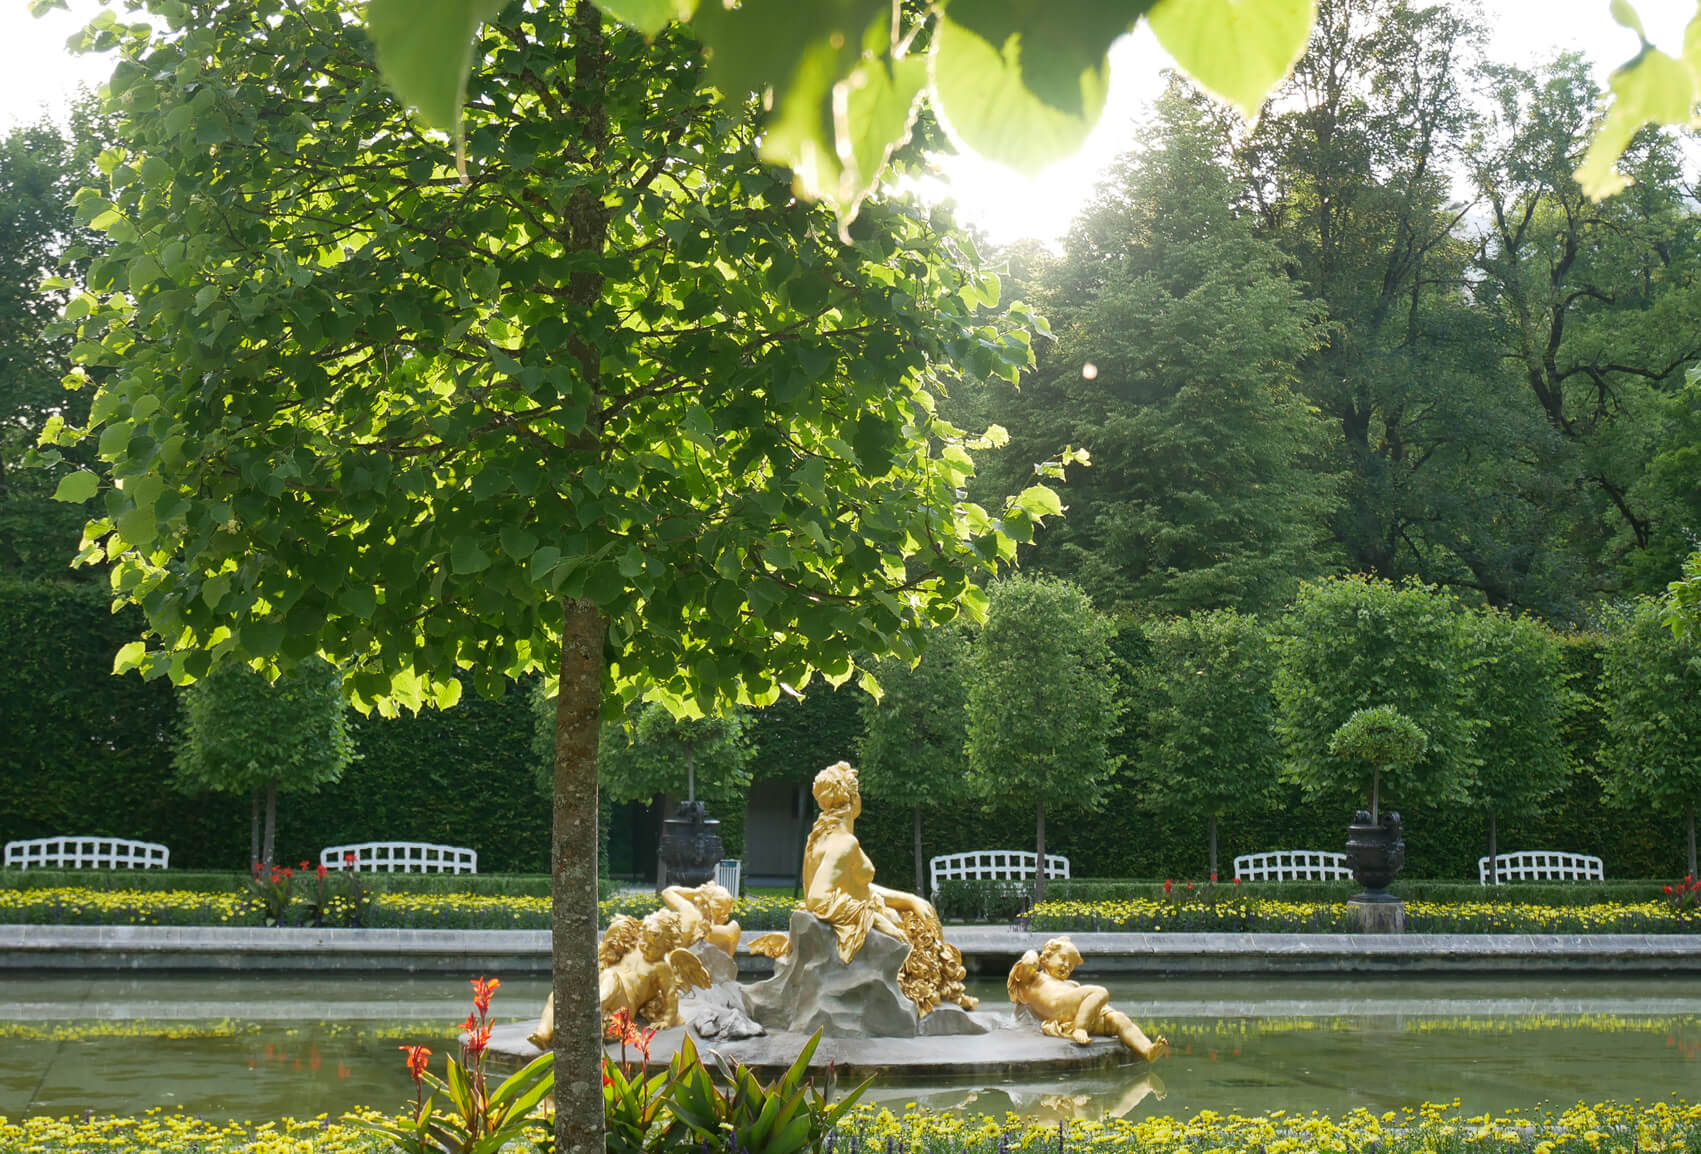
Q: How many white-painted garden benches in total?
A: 5